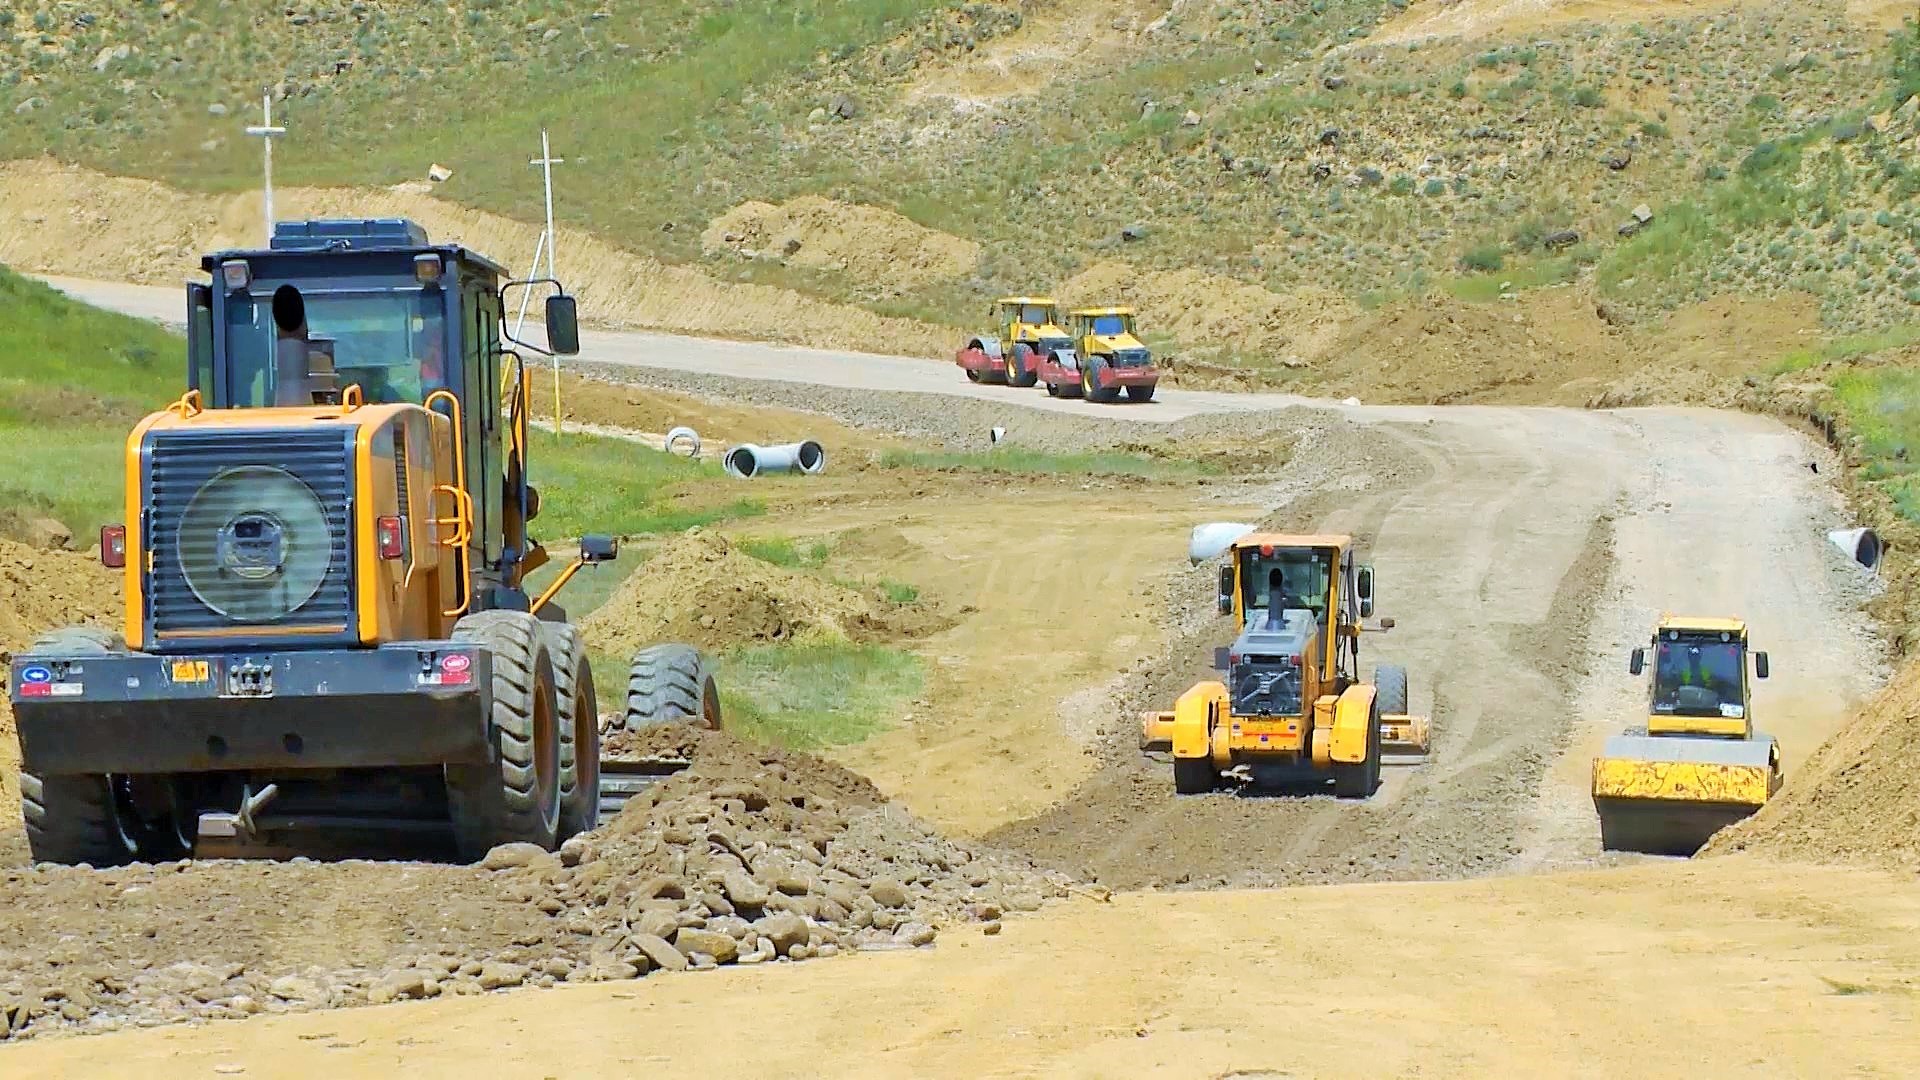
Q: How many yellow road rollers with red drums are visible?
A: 2